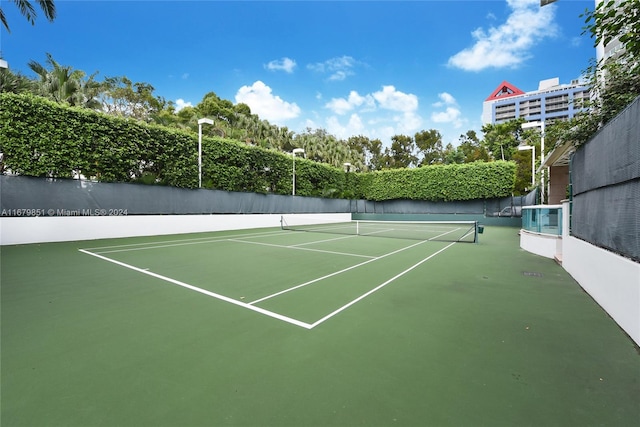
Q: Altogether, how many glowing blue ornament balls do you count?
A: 0